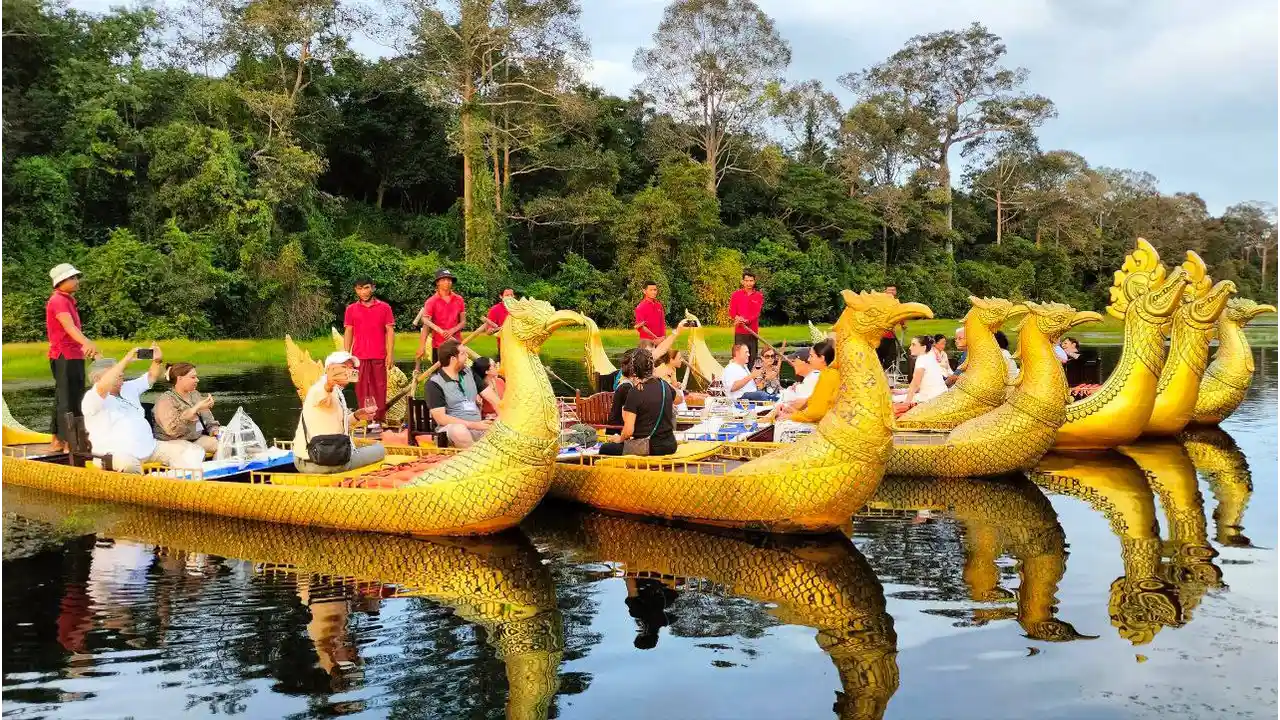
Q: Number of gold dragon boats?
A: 7